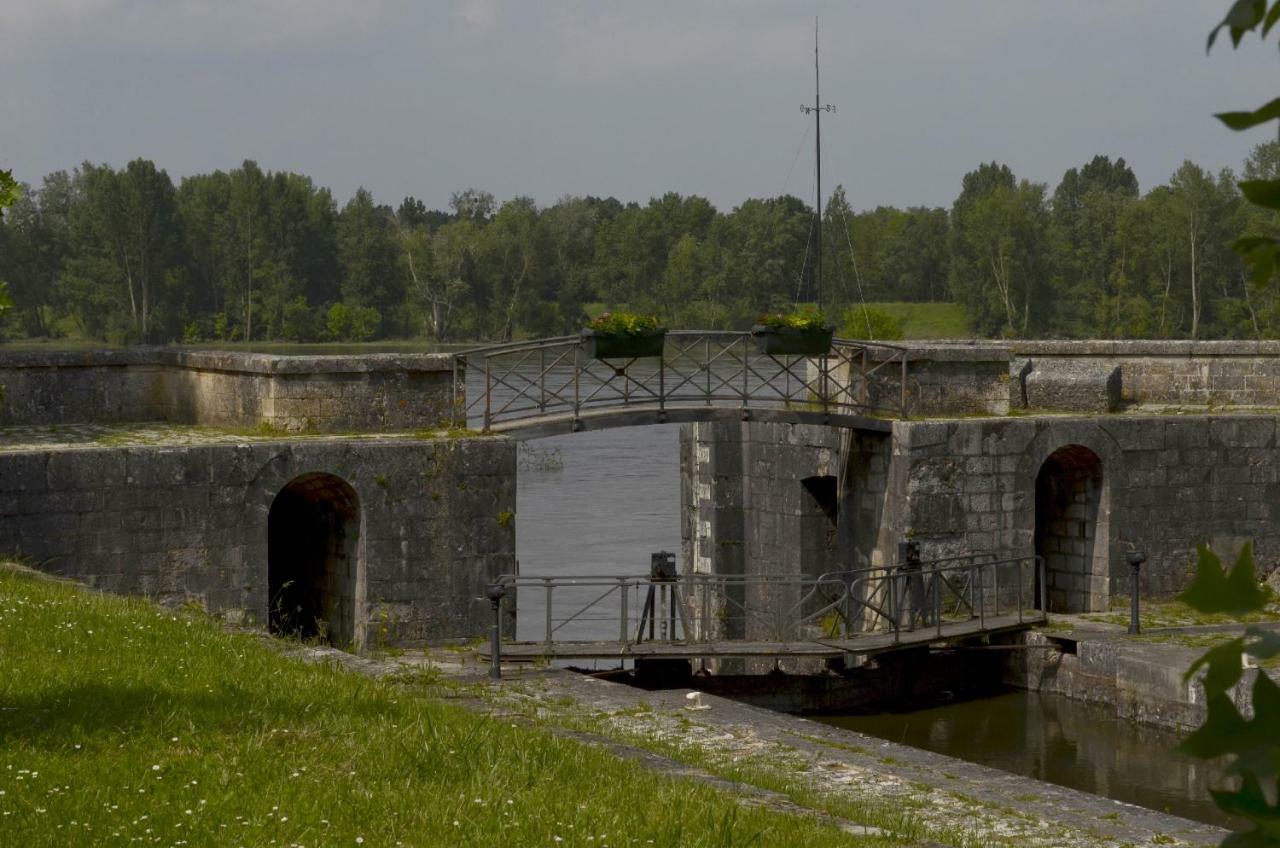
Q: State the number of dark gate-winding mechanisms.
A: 2